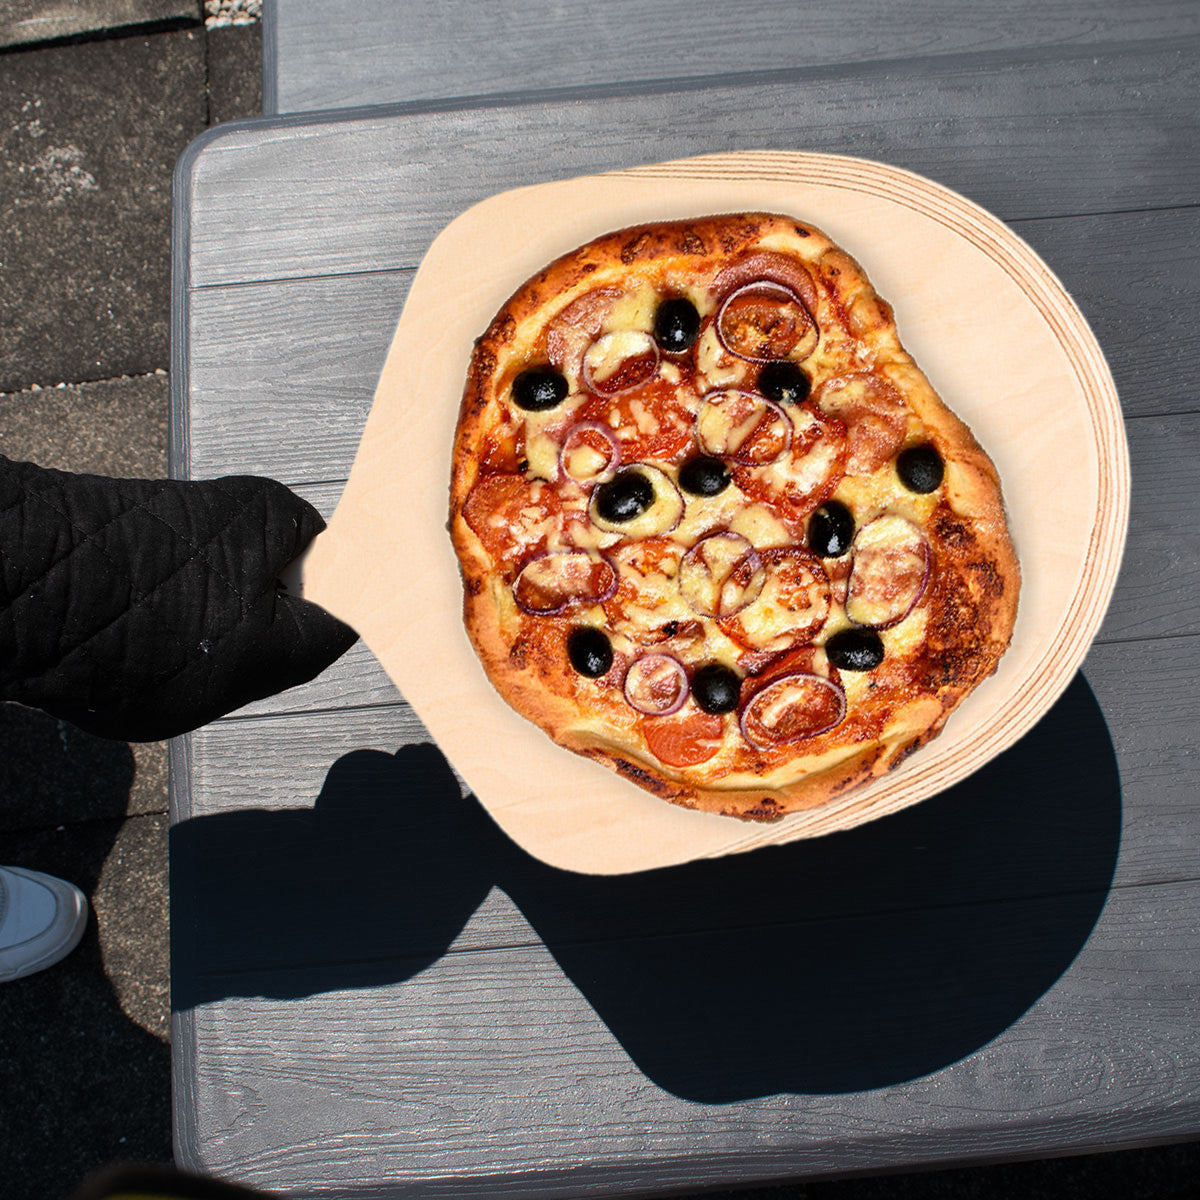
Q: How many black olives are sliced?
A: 0